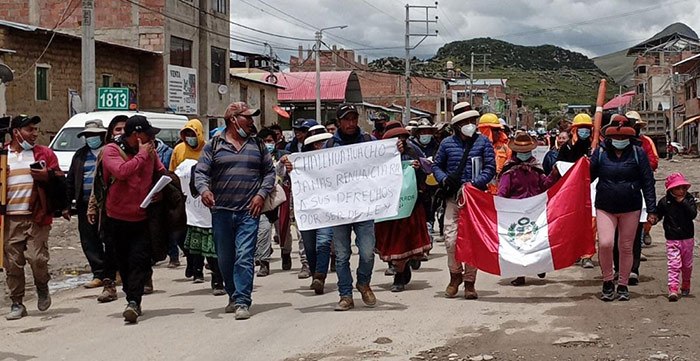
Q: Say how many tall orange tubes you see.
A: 1